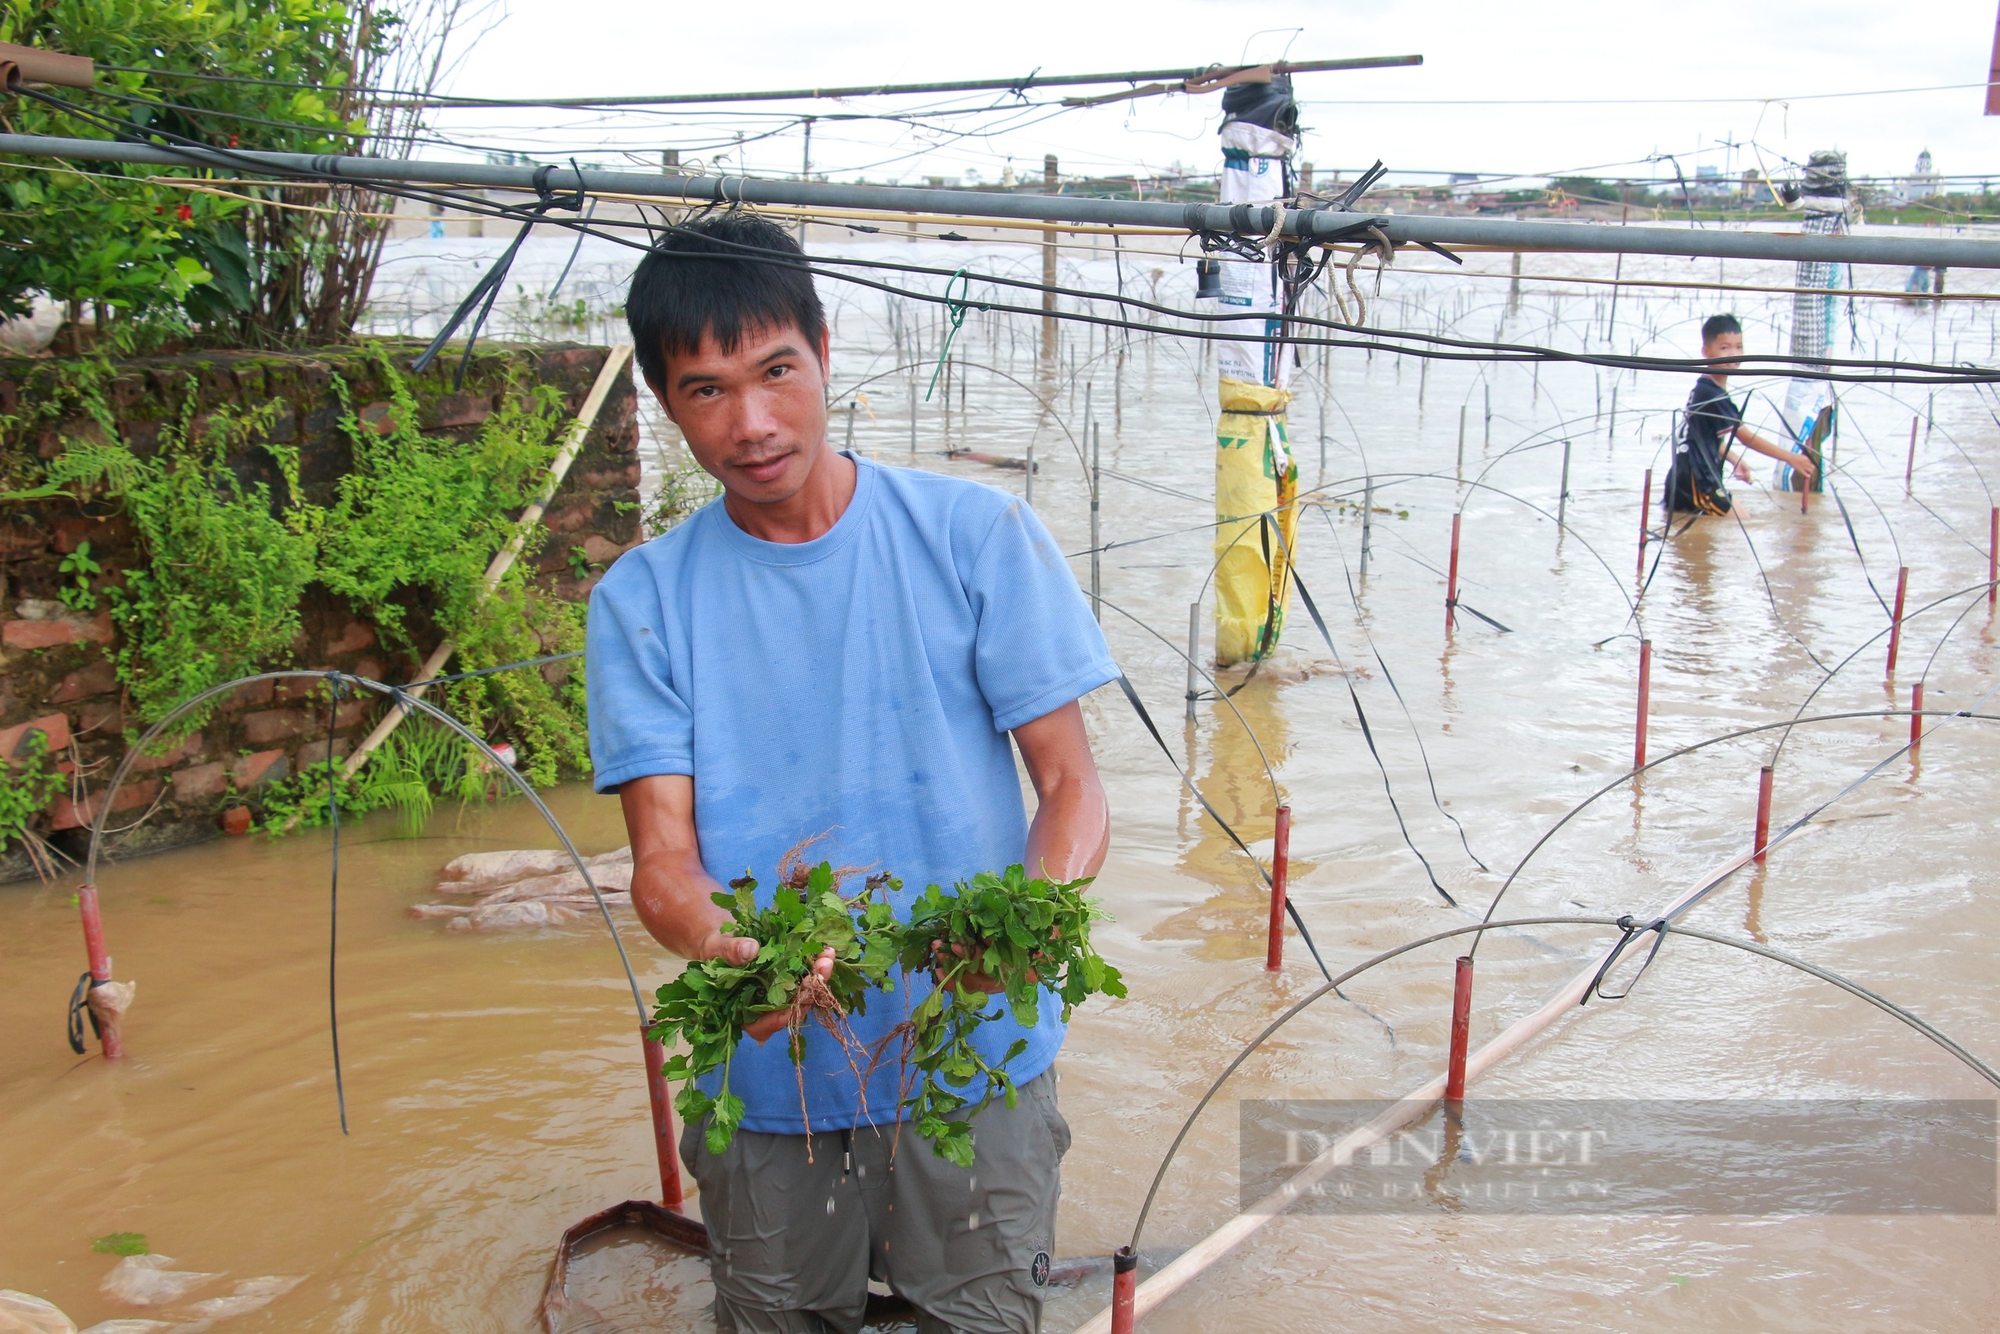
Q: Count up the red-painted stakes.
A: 14